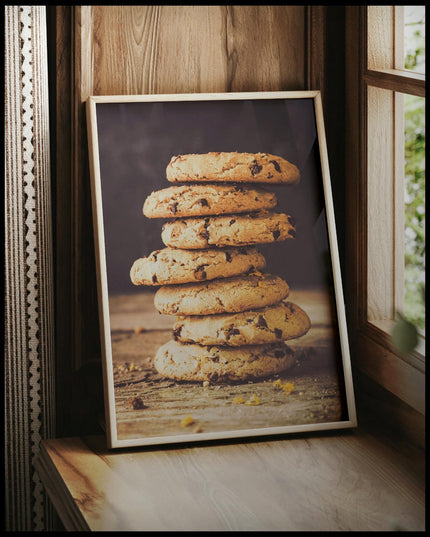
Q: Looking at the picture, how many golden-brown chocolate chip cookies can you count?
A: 7